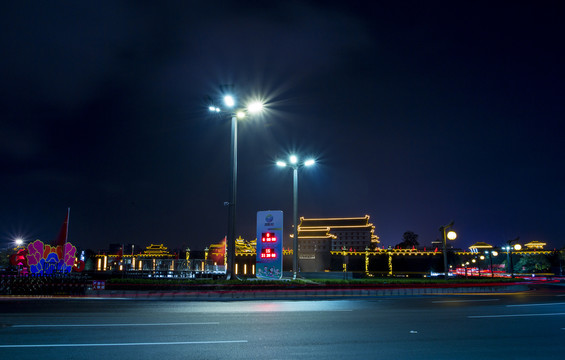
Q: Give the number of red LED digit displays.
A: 2